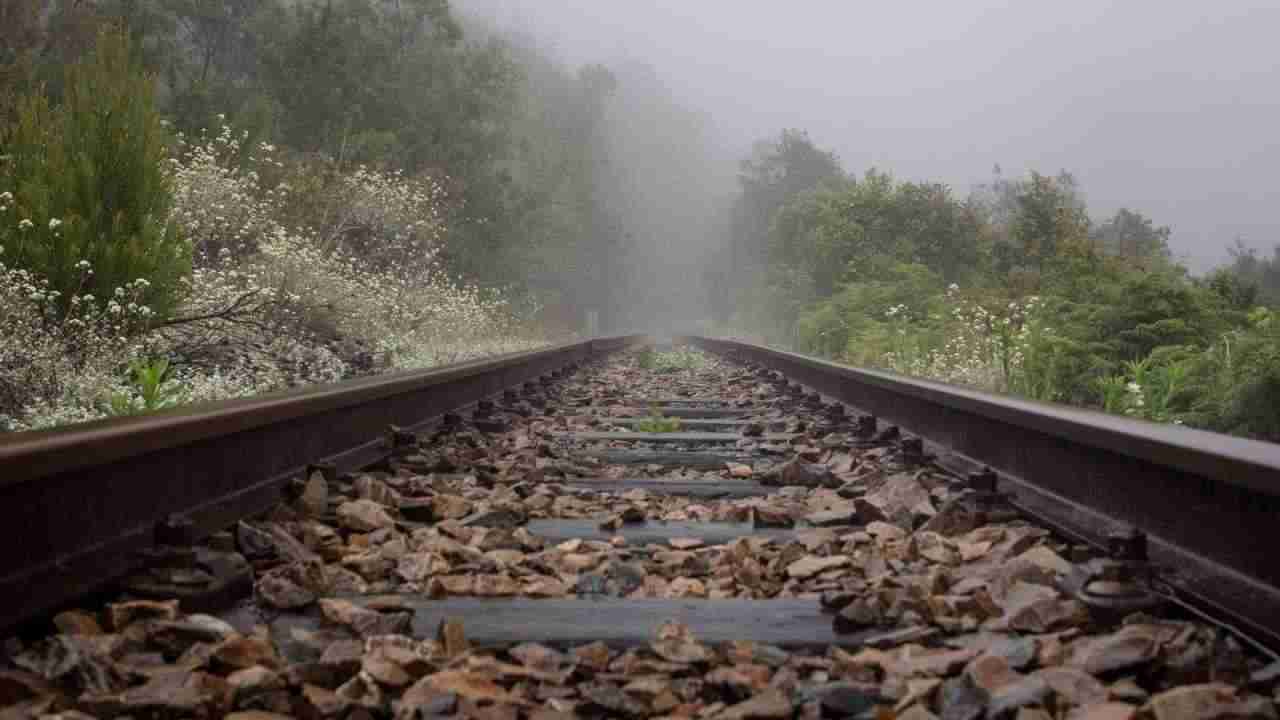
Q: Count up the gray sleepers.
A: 7